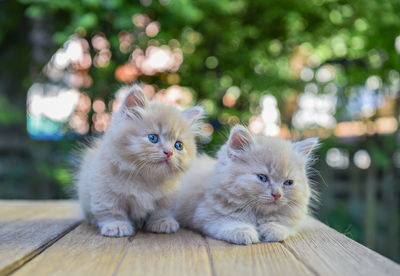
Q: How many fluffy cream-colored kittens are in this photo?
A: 2